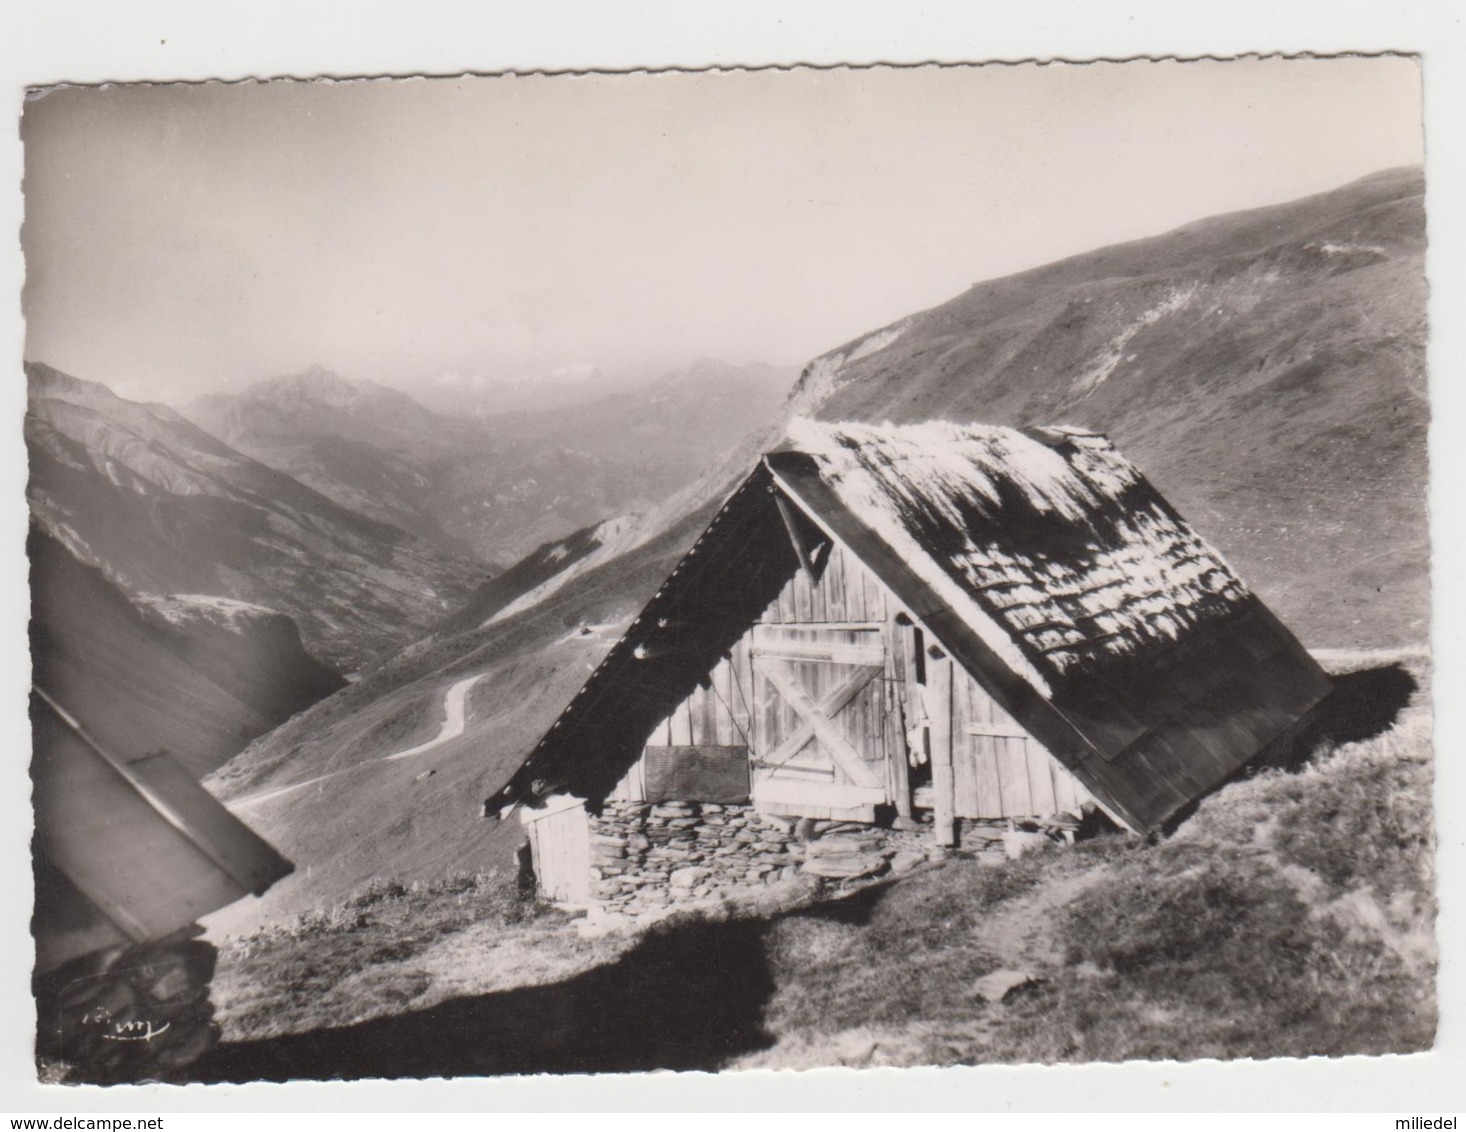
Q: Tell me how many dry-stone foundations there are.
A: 1